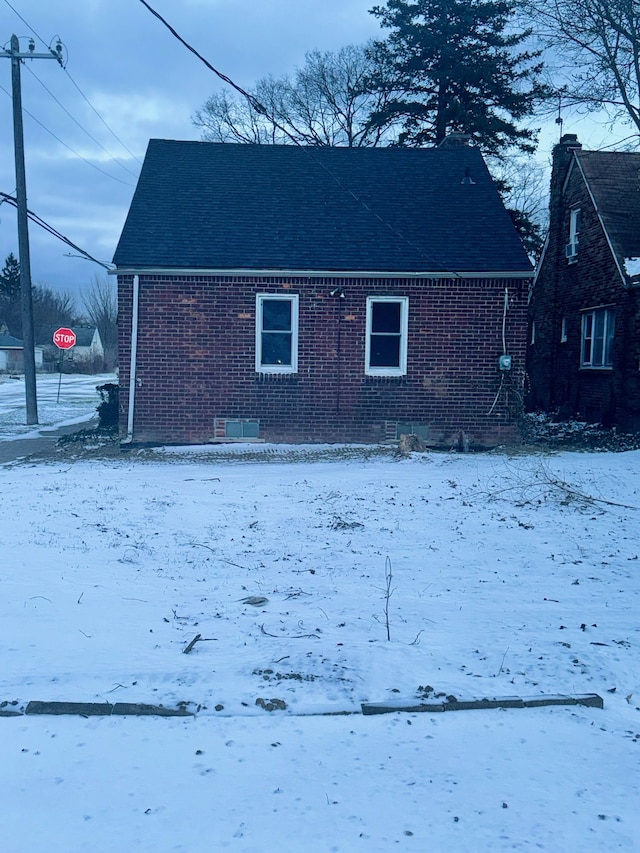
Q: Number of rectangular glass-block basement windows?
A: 2